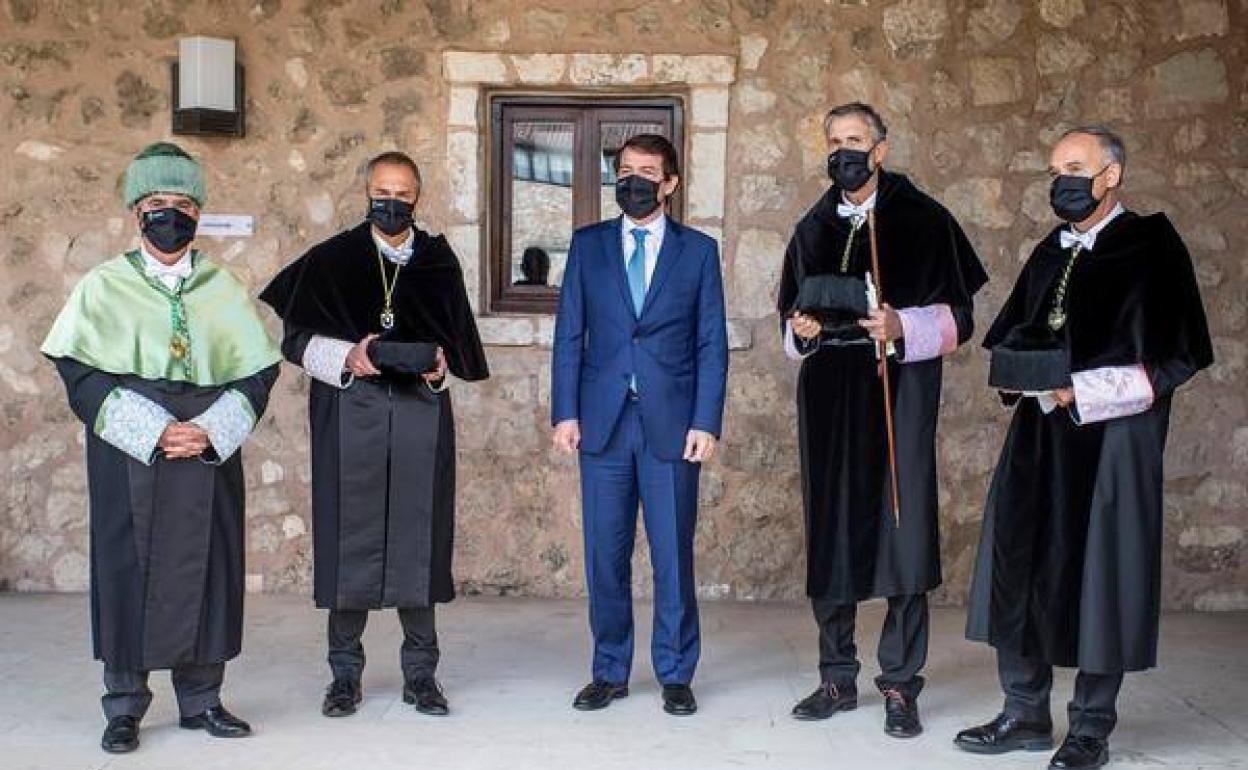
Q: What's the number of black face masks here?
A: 5